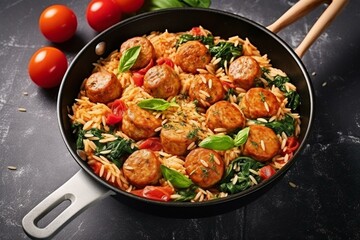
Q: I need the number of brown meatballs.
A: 13